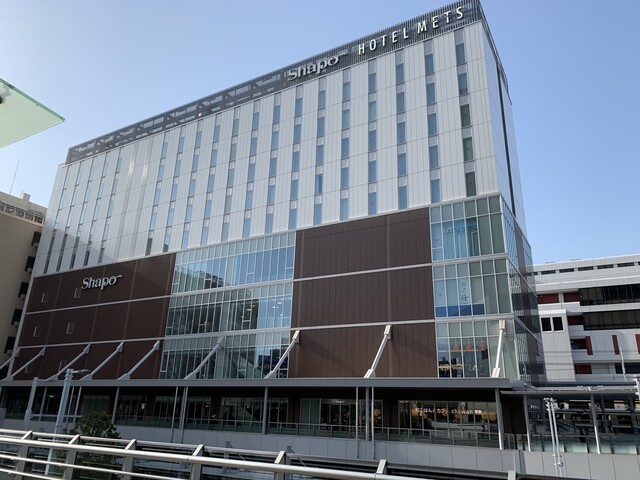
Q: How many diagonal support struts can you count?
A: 9